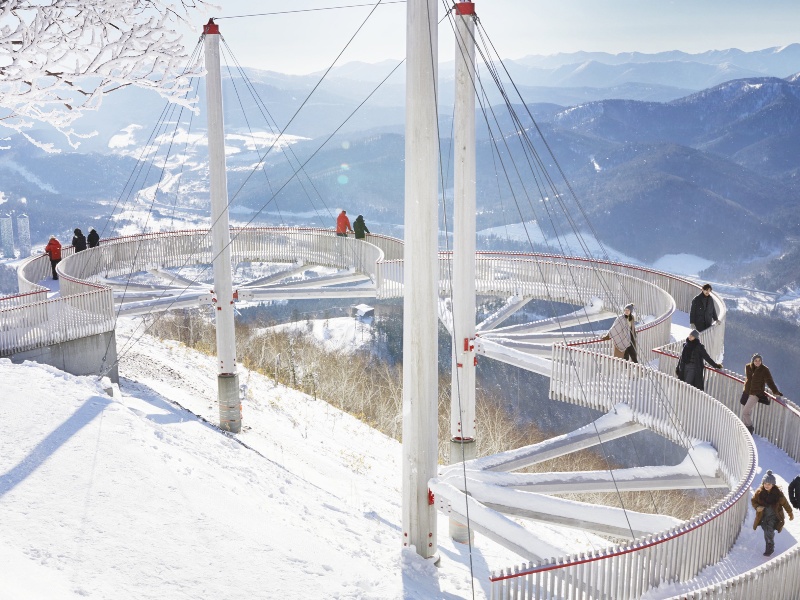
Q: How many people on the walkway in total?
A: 11